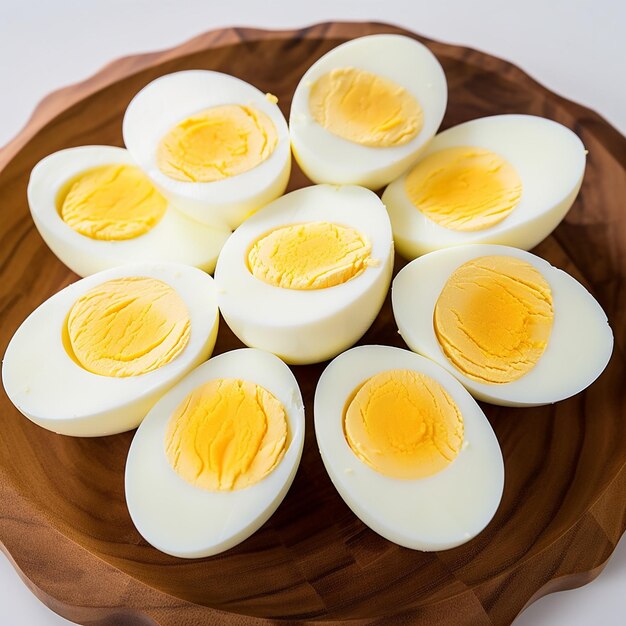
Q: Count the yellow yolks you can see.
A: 9